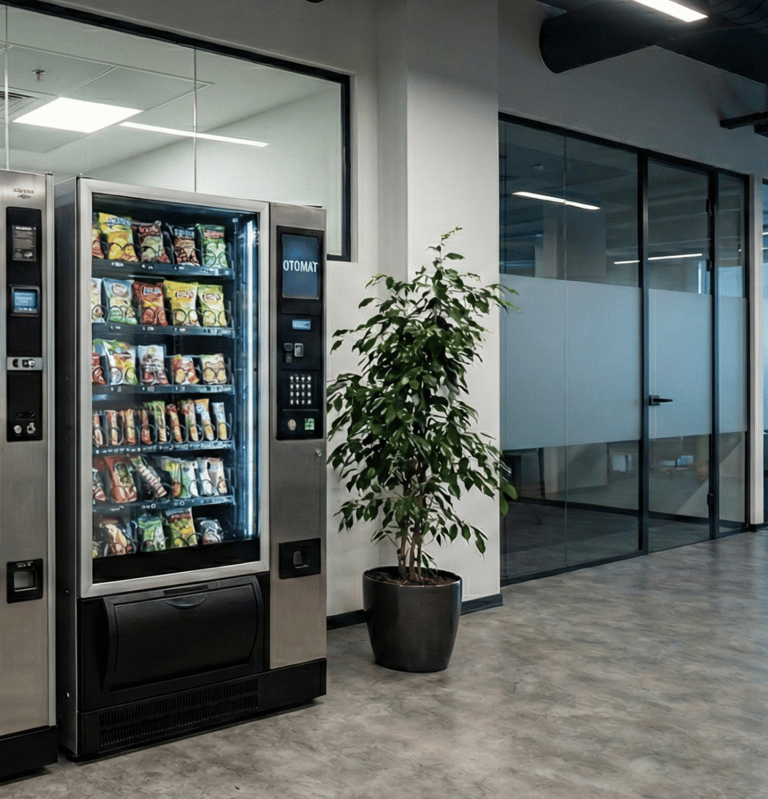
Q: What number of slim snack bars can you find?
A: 9